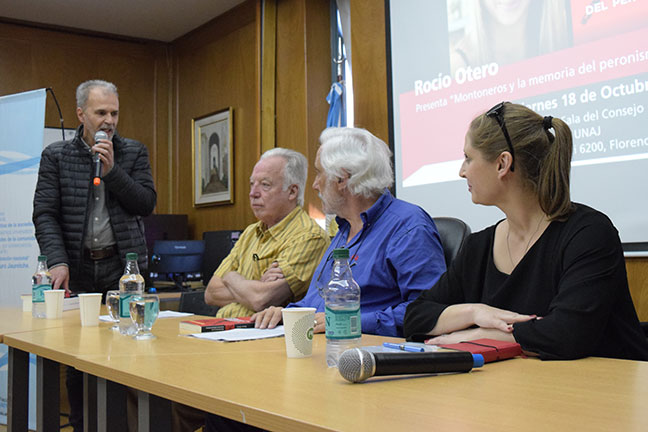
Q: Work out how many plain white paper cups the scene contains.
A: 3